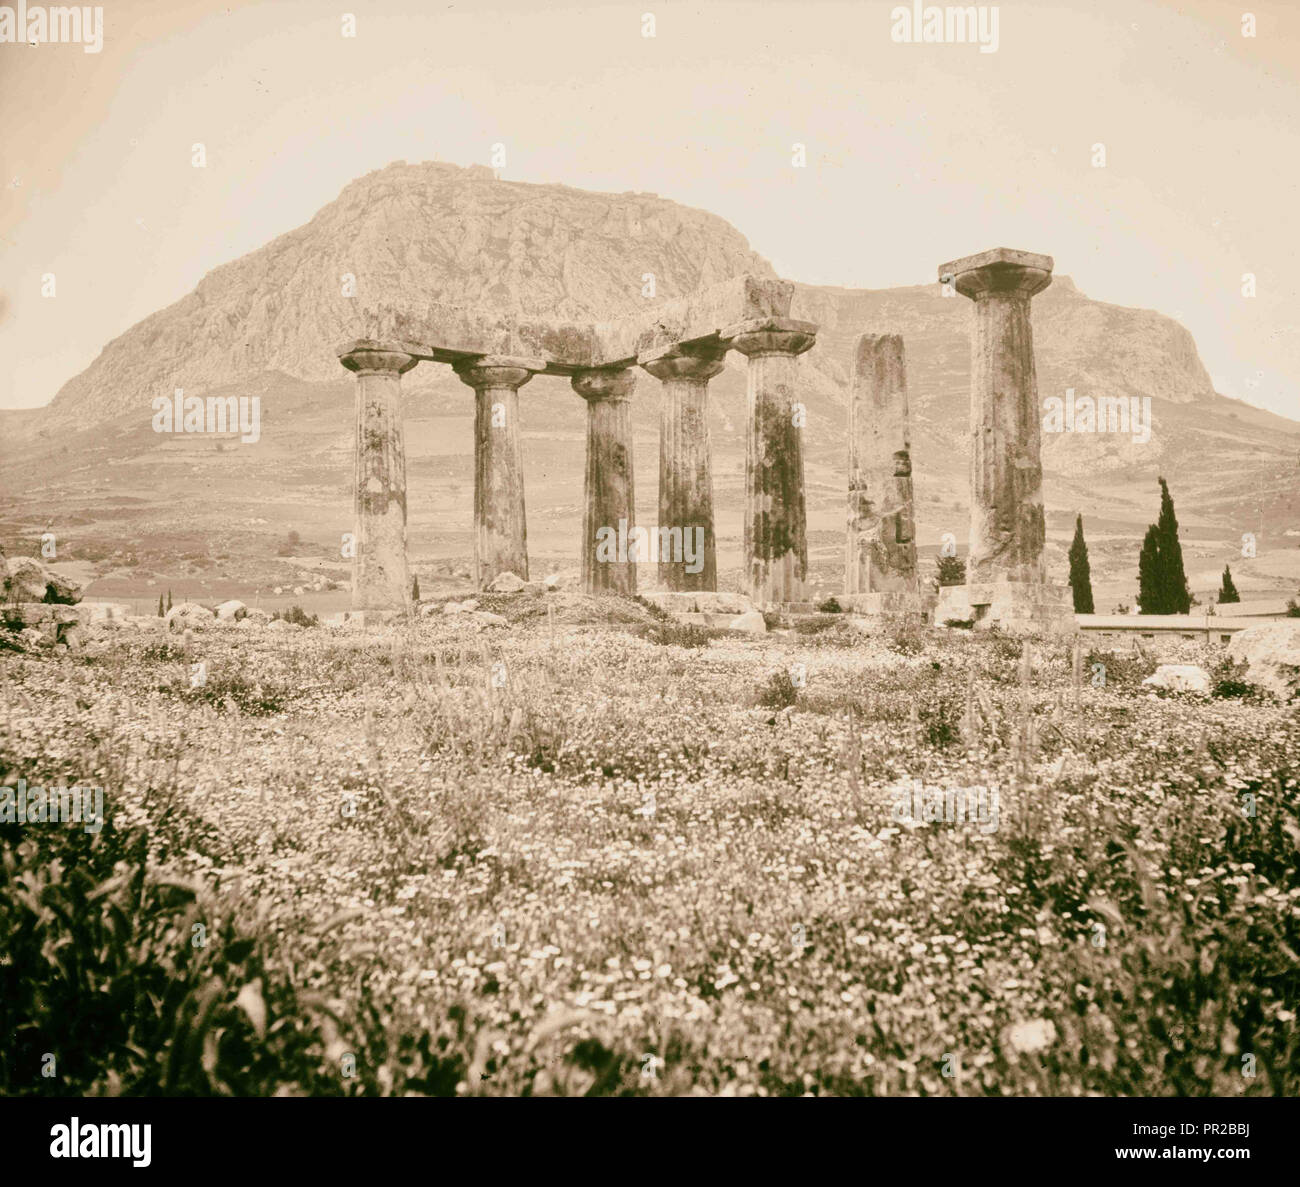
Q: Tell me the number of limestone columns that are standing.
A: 7